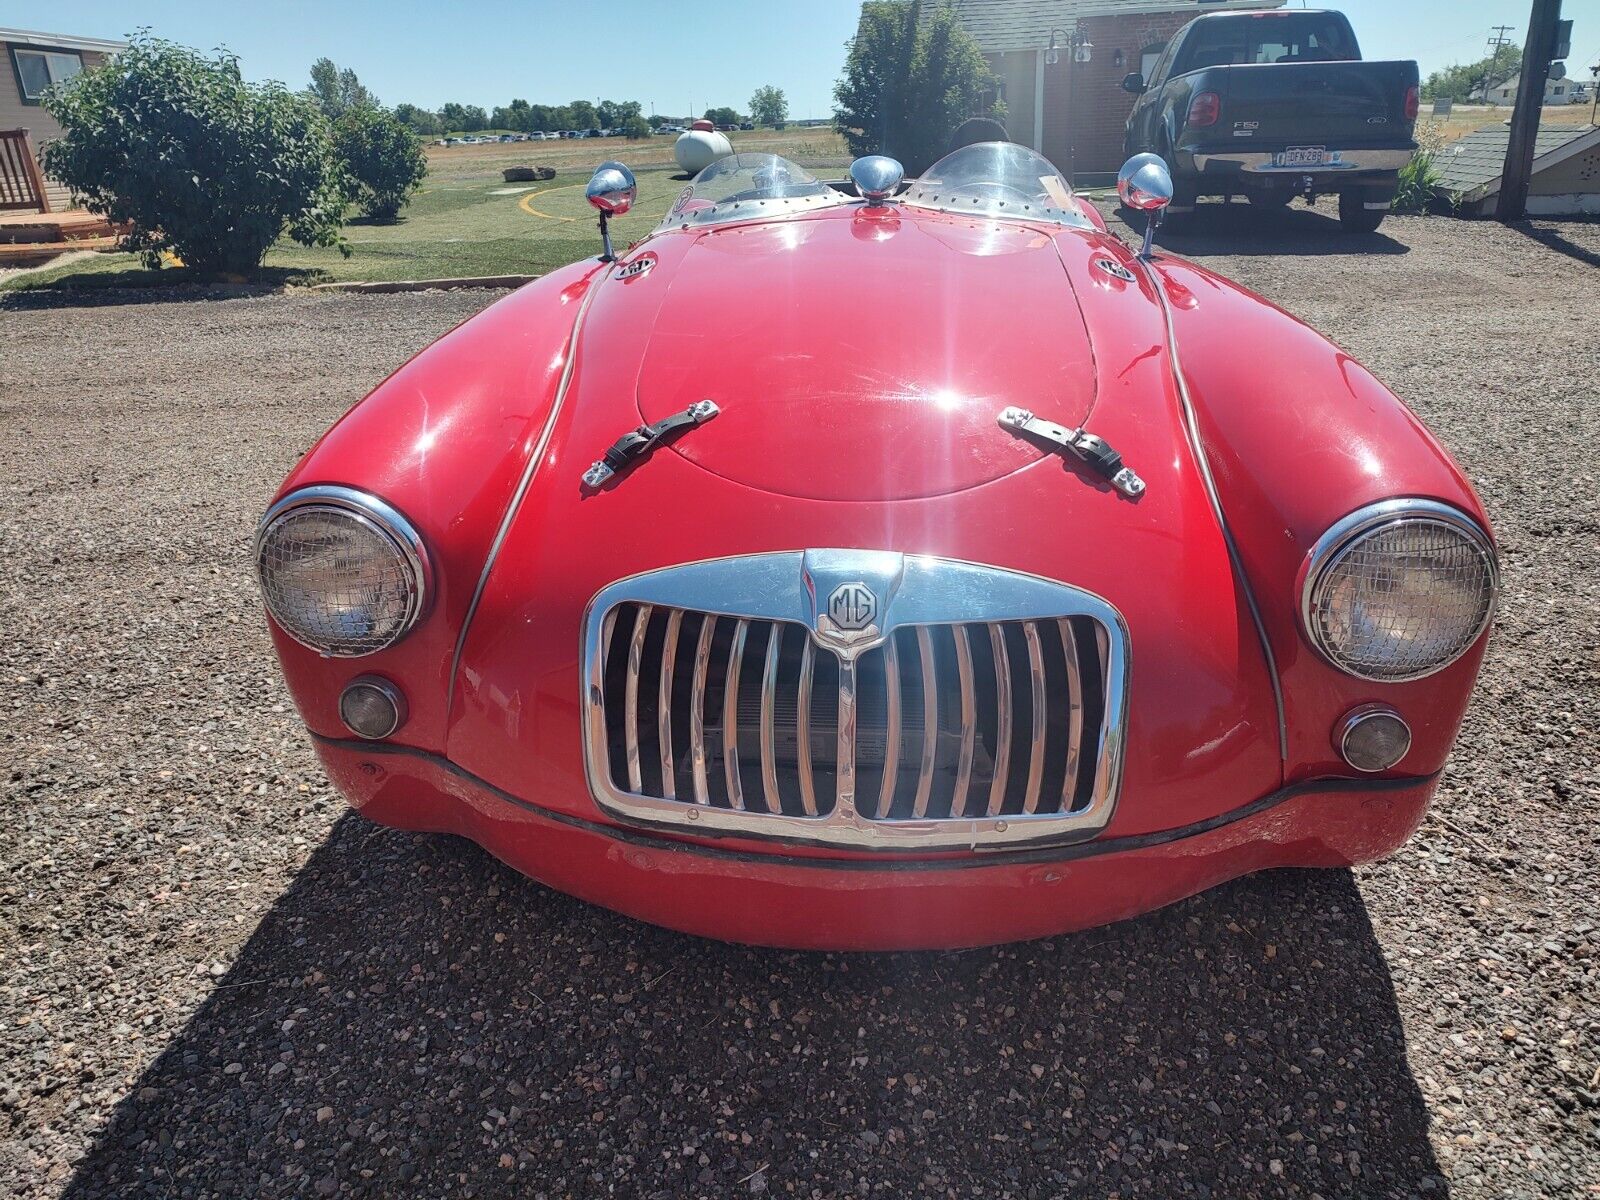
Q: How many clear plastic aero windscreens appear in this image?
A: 2